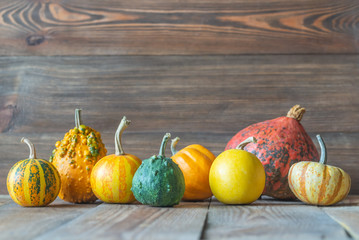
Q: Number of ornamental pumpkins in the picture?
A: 8